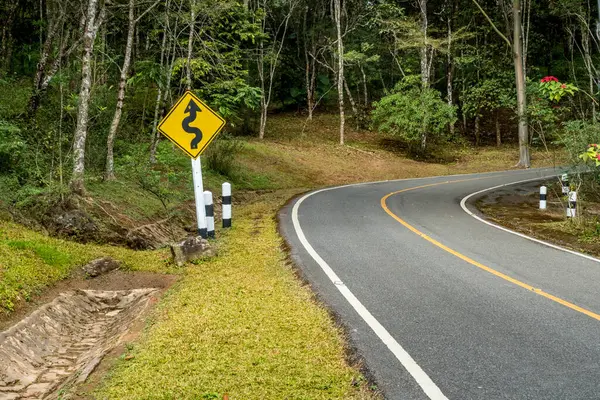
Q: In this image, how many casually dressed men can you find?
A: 0